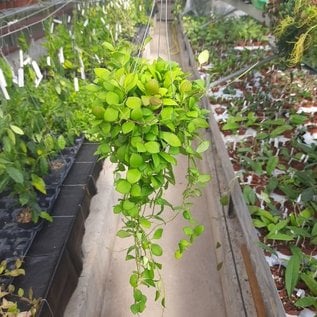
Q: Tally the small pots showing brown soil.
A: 2